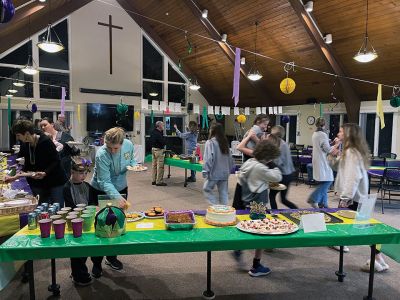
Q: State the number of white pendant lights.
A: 5